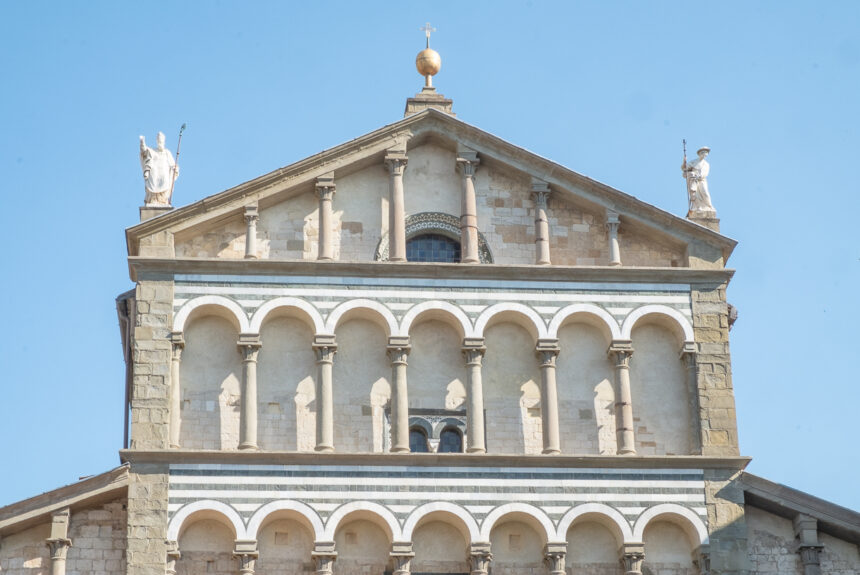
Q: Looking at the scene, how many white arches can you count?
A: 14